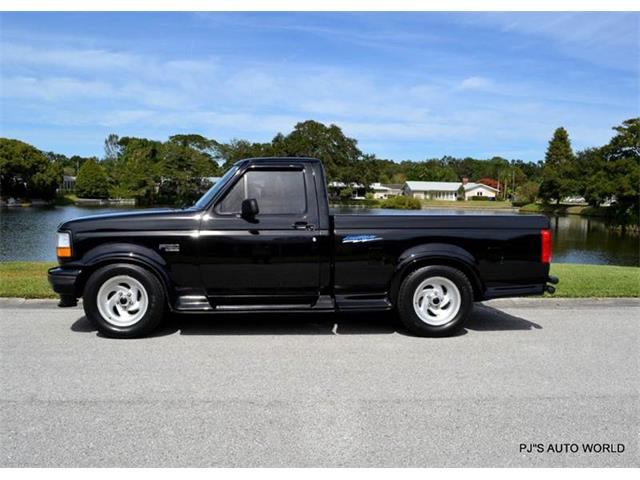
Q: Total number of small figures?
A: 0